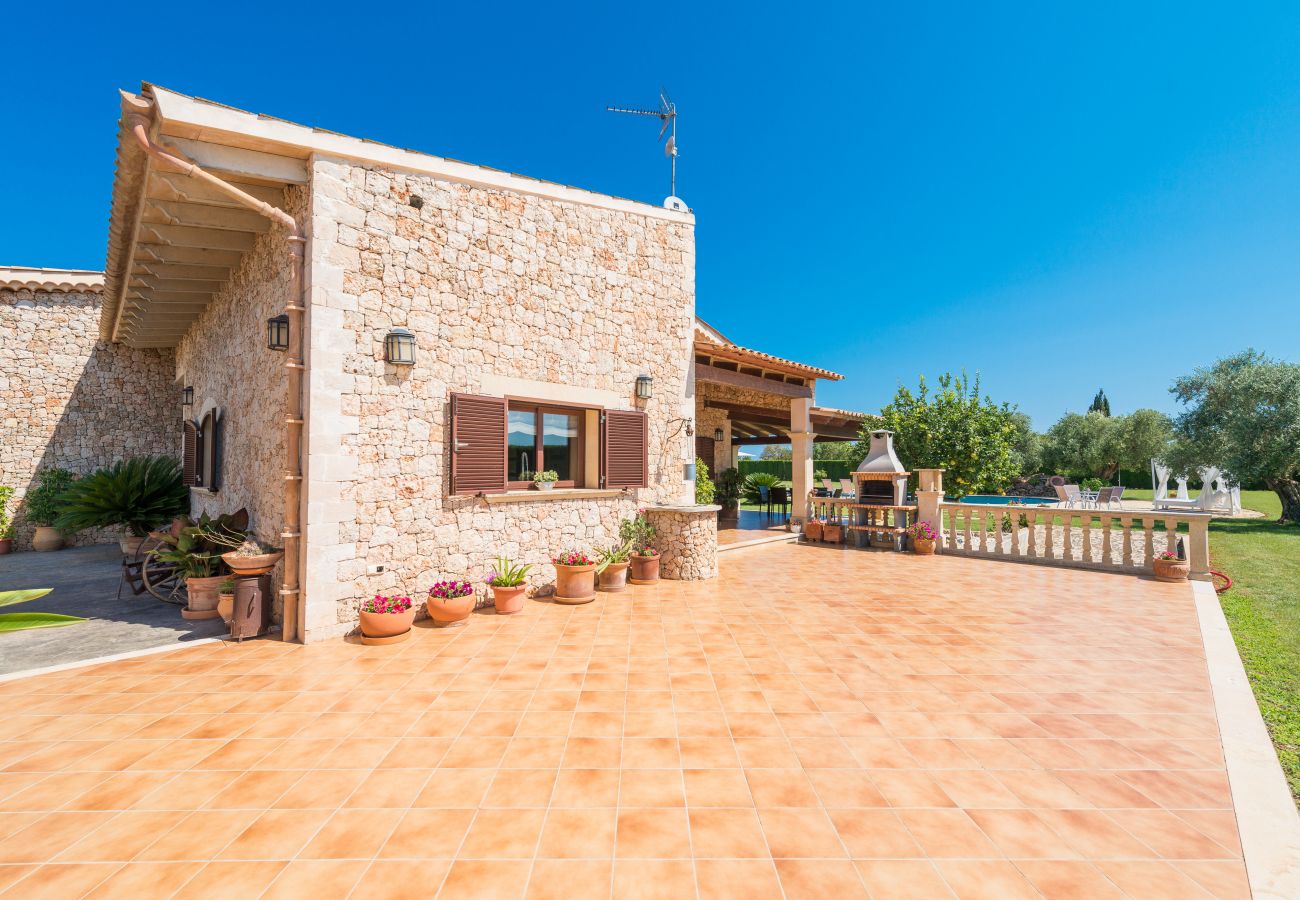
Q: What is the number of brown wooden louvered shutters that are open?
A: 4